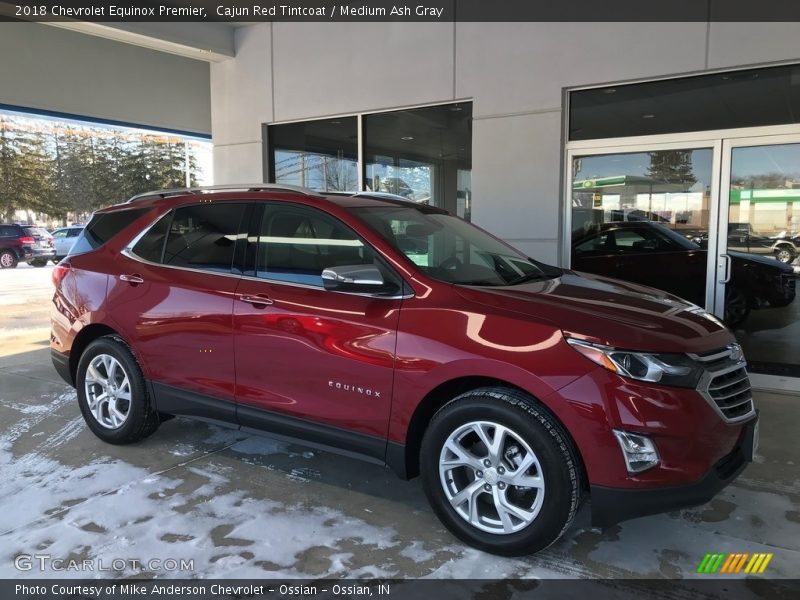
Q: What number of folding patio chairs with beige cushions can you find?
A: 0